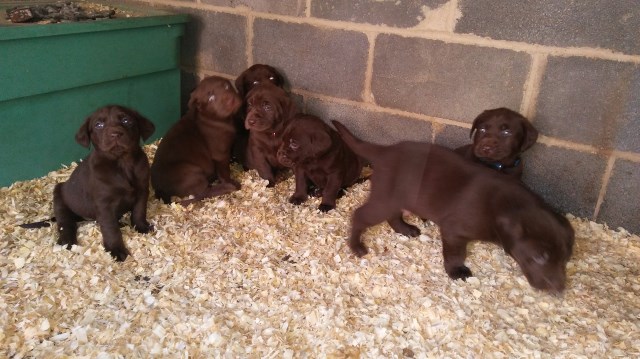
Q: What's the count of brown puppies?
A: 7